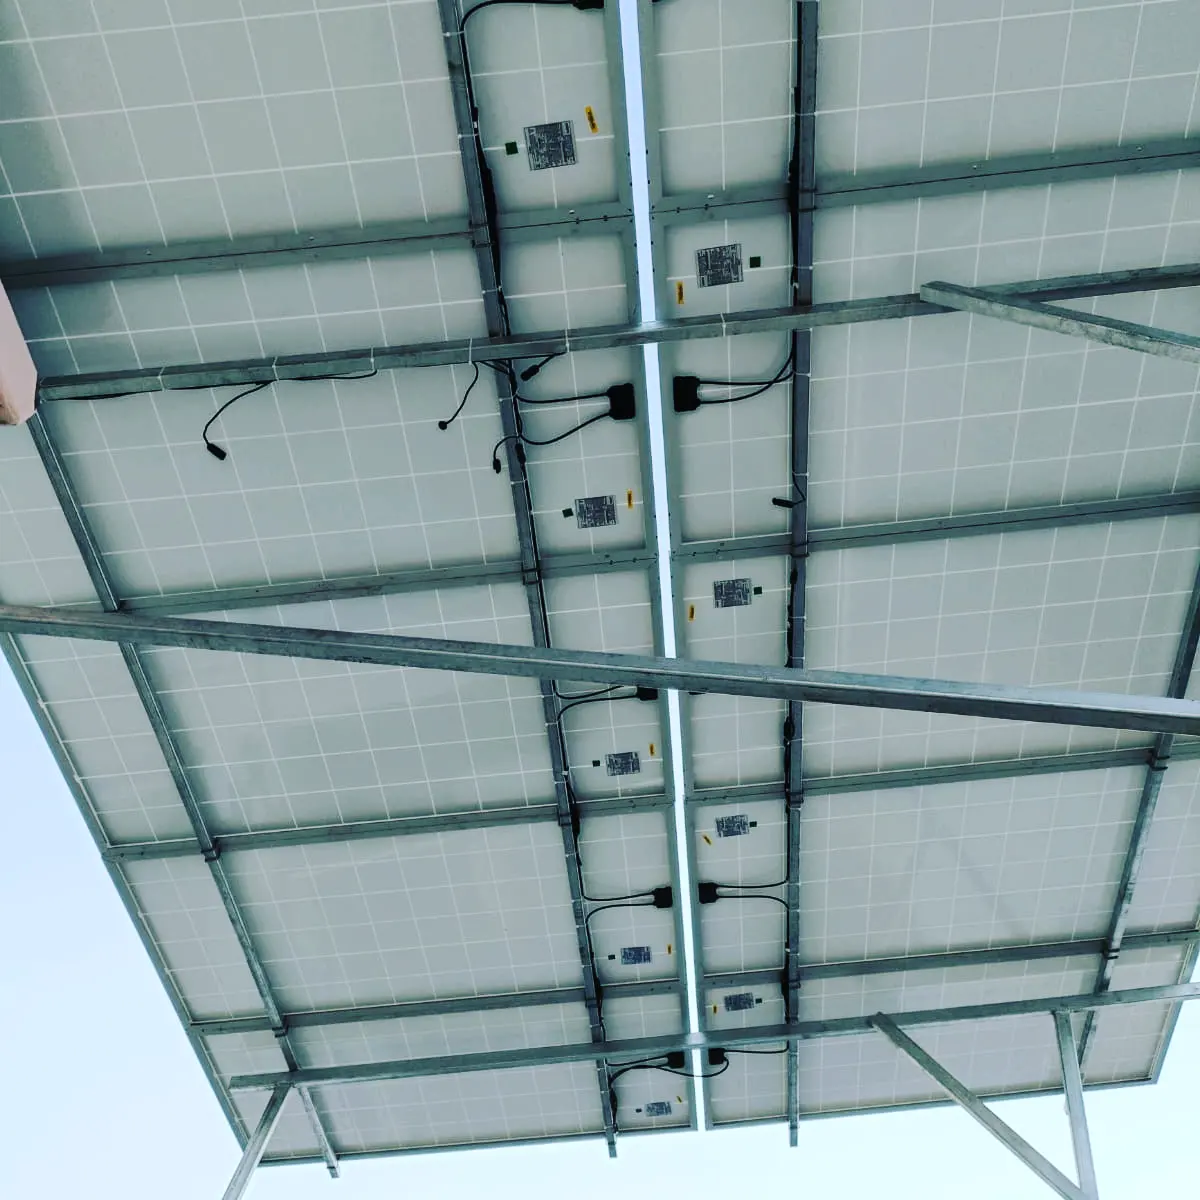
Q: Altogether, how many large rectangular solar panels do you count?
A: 10